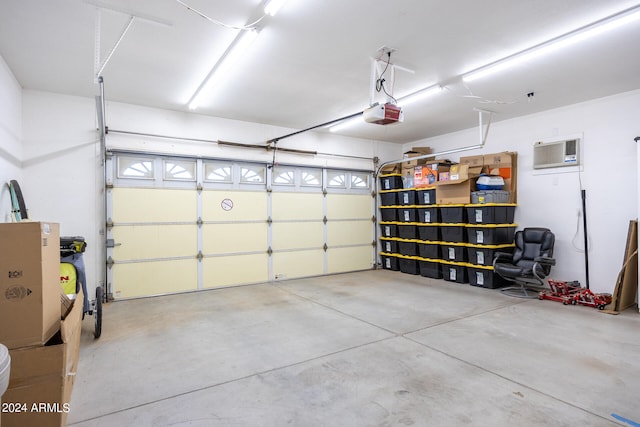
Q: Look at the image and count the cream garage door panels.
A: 12